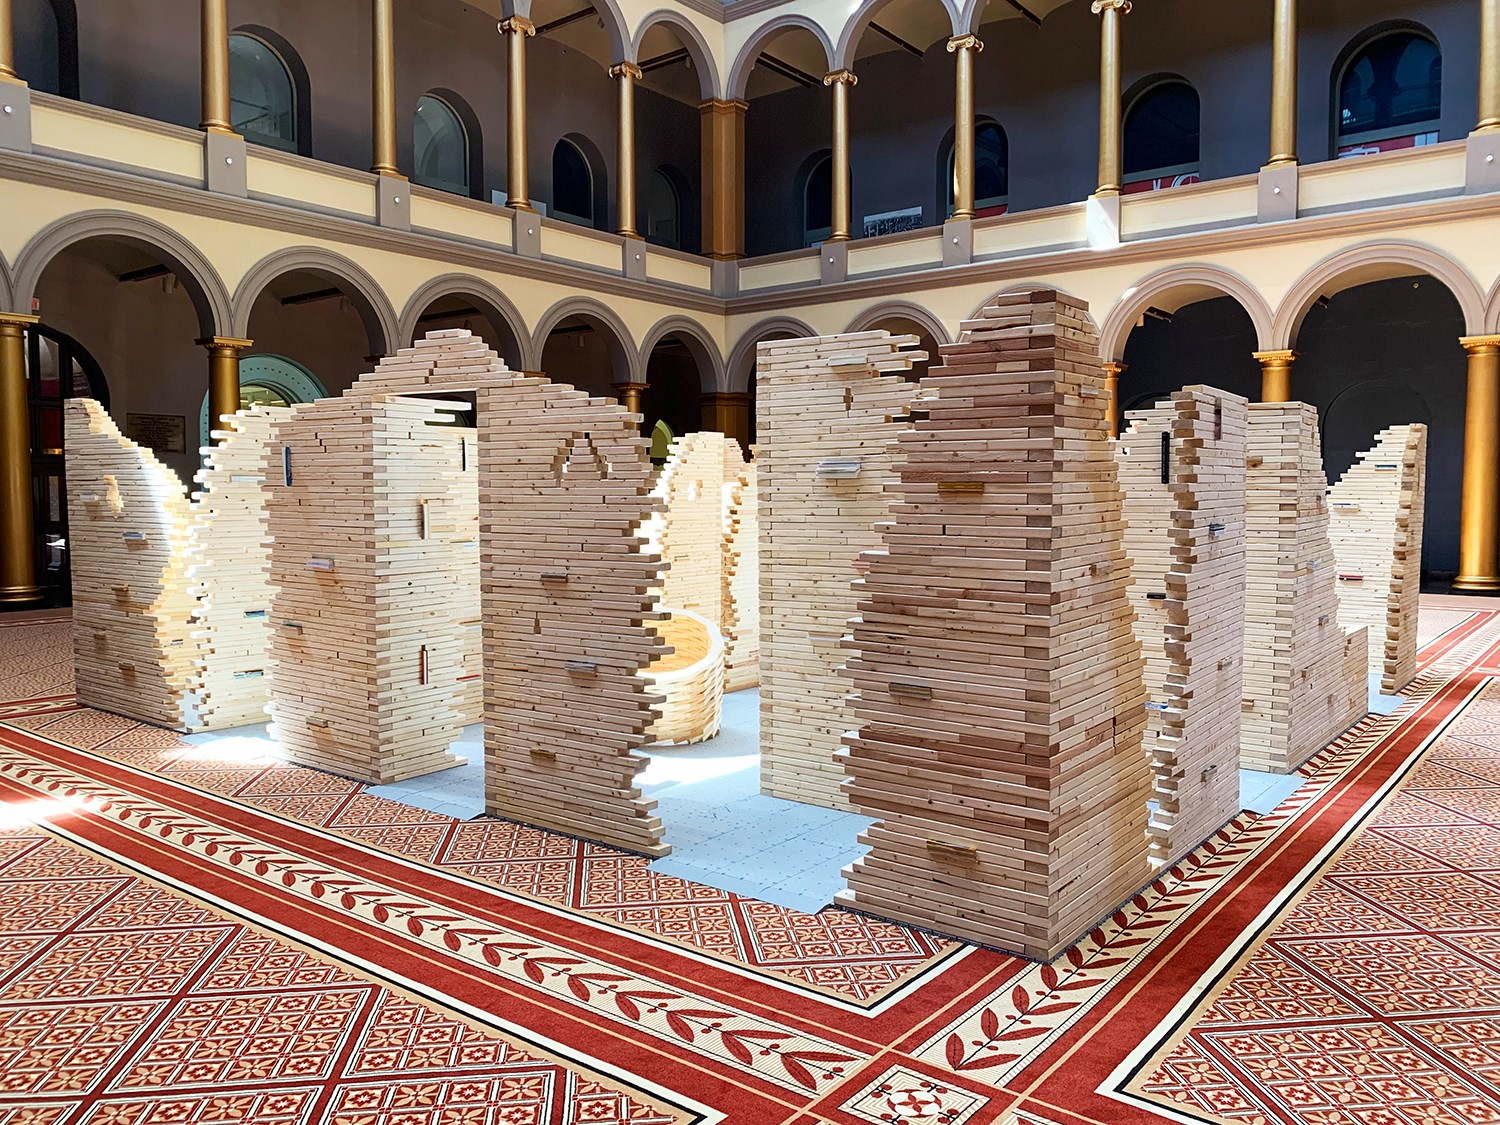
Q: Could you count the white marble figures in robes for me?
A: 0